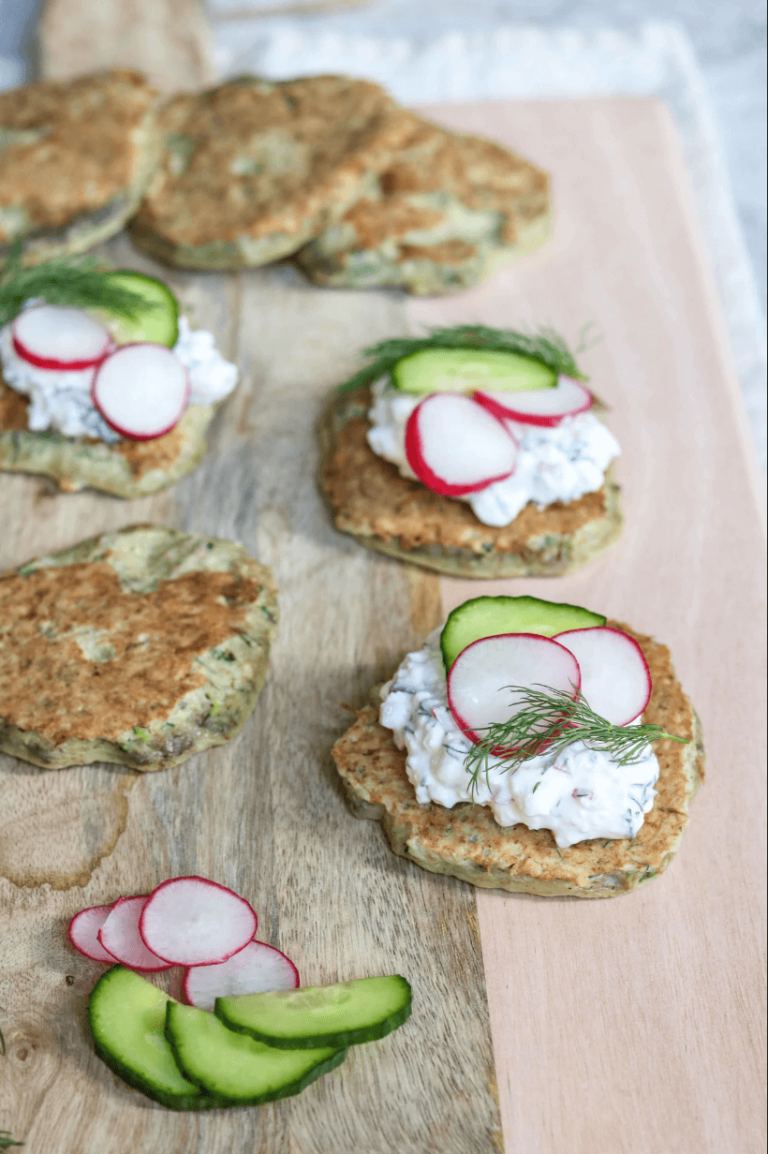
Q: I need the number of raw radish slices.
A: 10